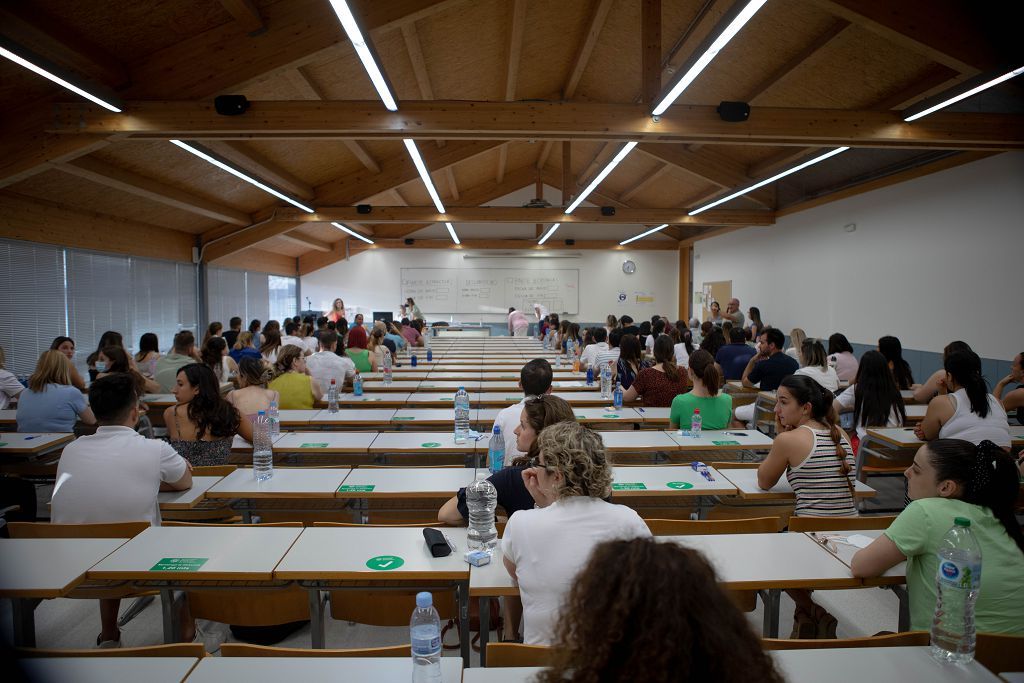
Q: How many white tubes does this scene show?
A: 12